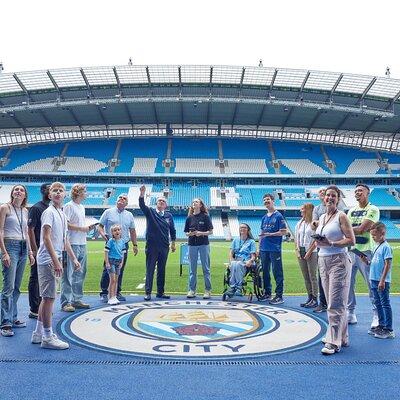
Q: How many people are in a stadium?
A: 15